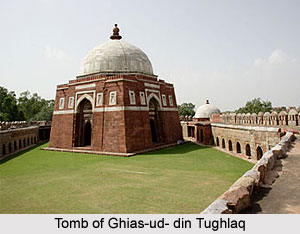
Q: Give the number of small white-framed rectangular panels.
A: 8